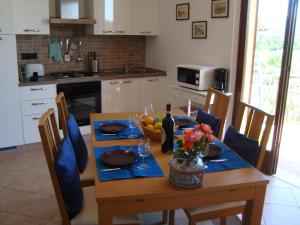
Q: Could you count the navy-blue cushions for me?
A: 4